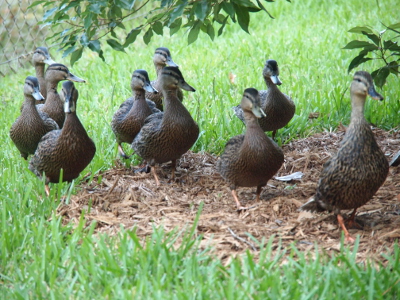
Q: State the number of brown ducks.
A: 10